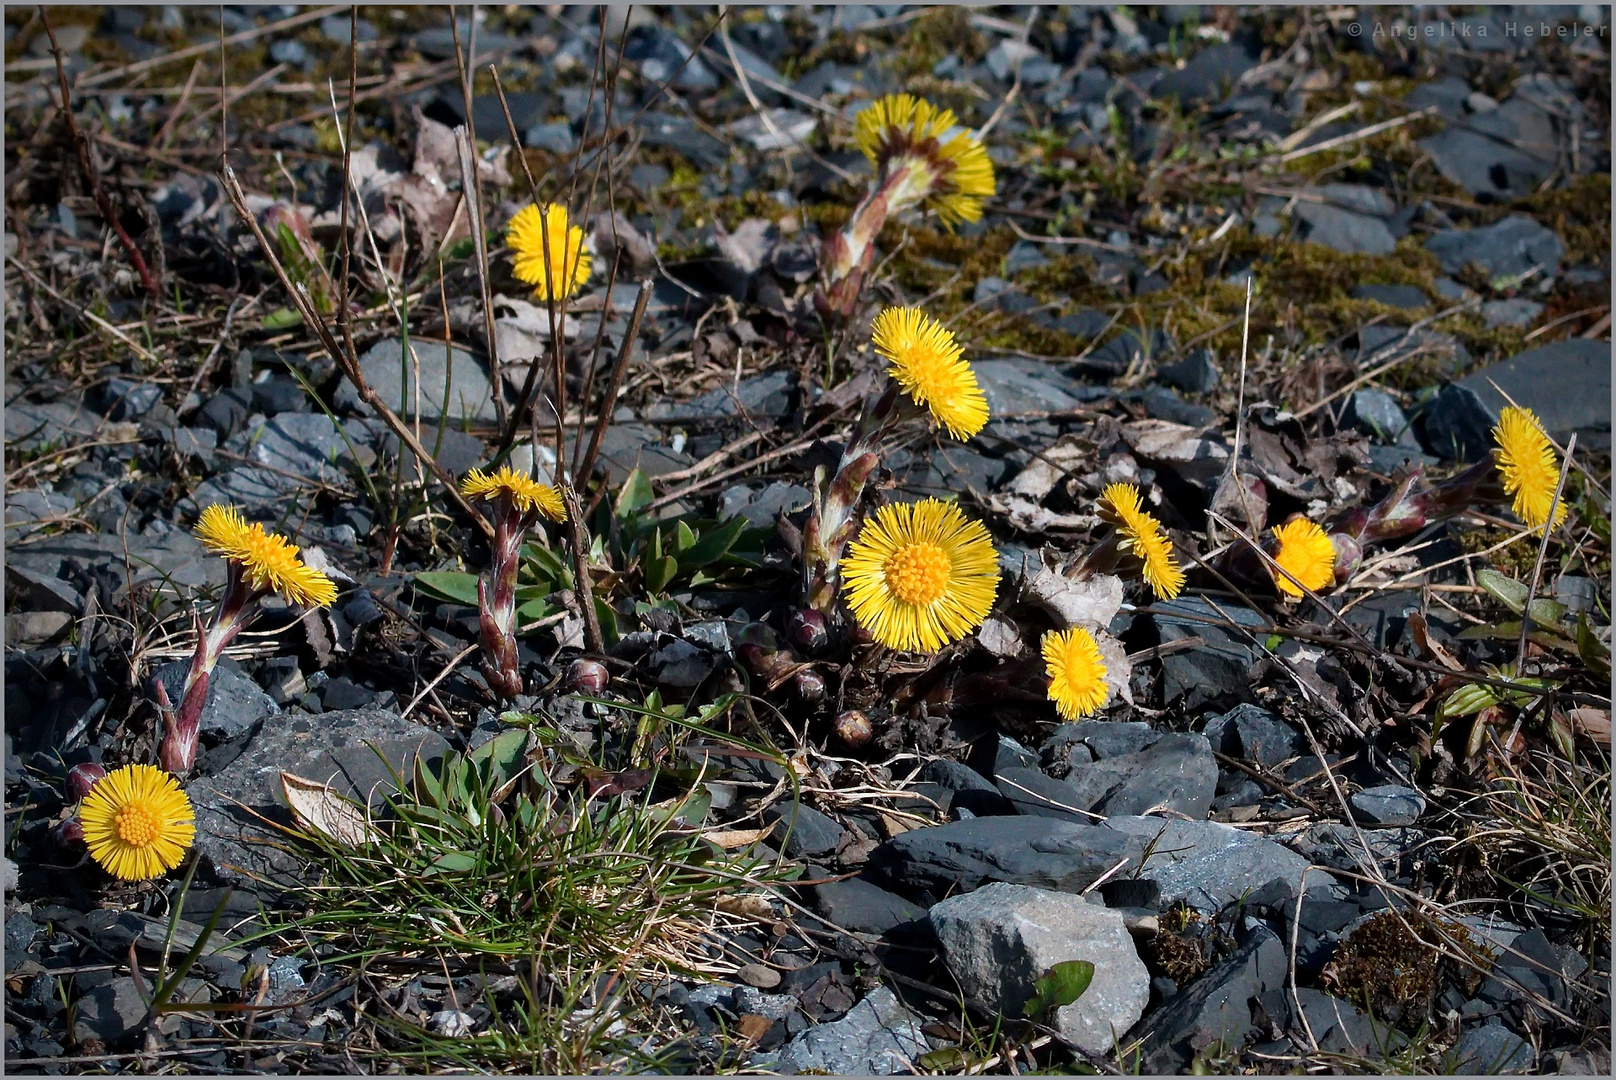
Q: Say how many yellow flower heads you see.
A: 11